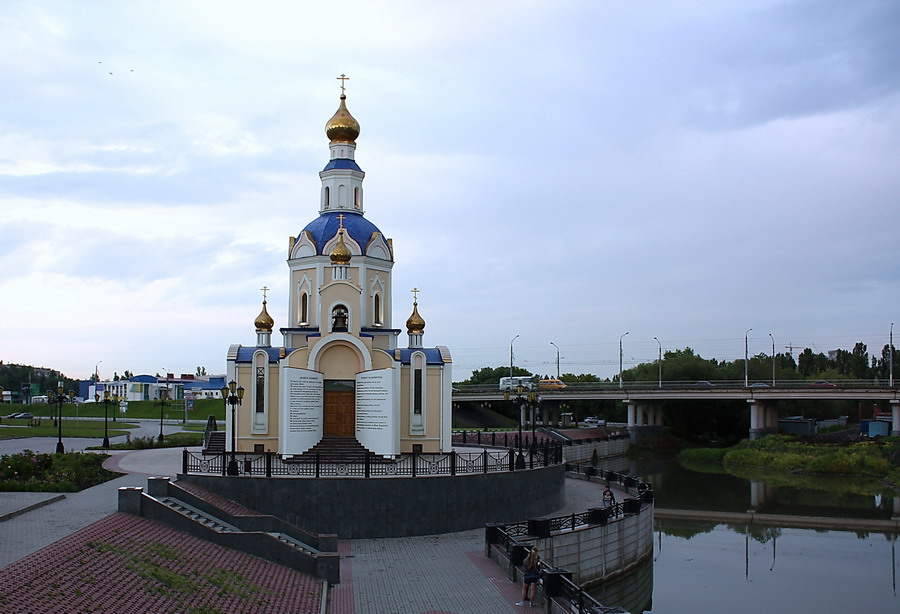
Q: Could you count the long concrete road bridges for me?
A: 1